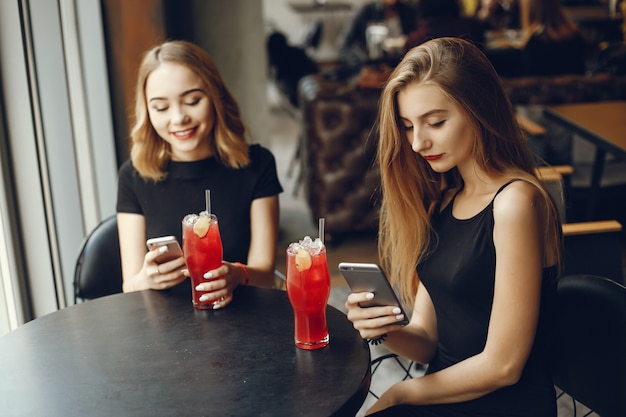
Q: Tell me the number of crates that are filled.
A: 0